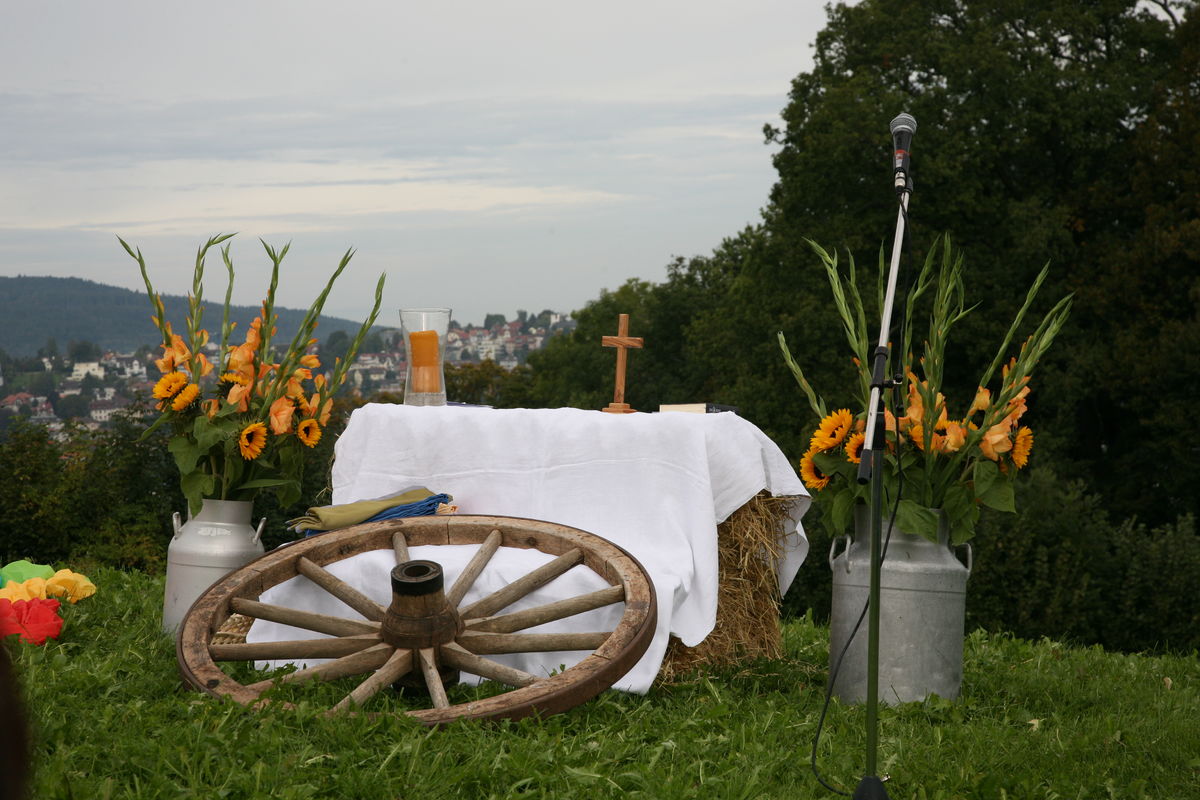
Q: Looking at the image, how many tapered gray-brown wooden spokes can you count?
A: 12